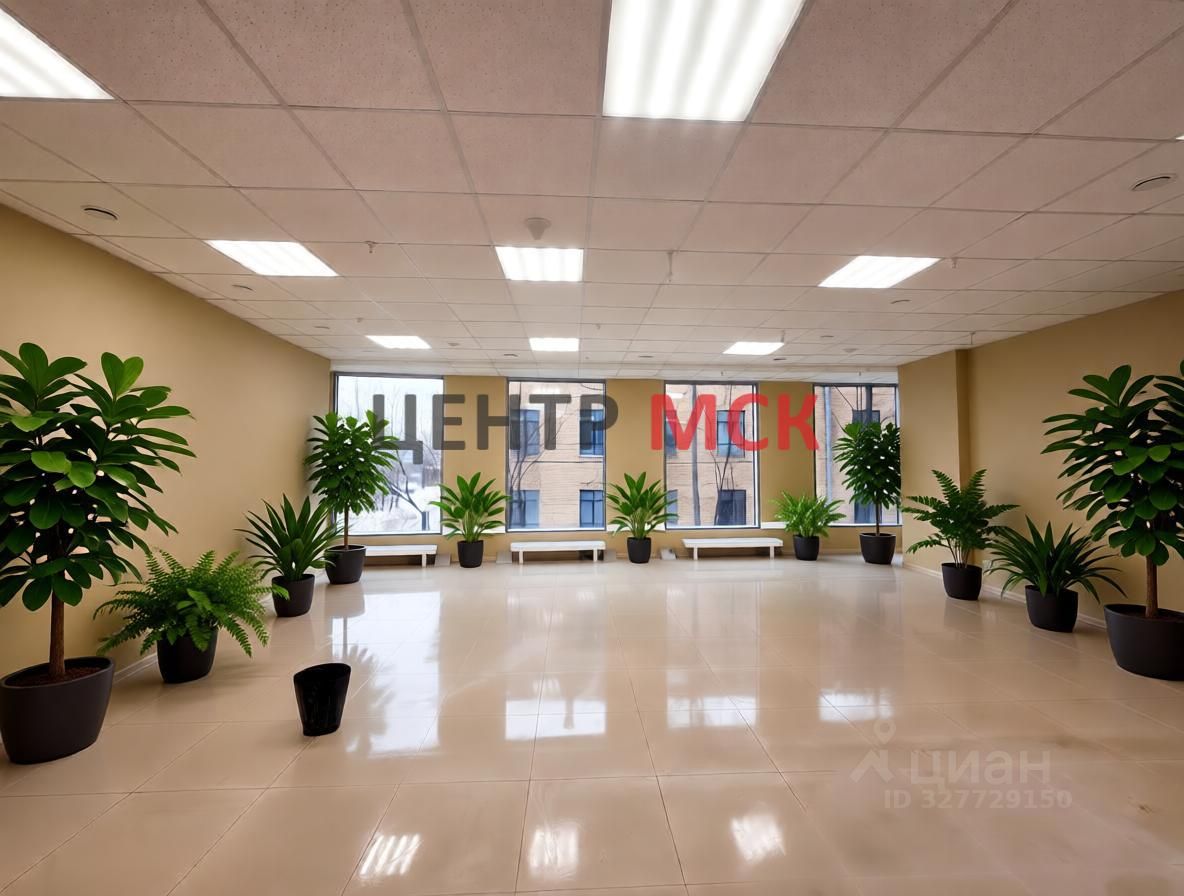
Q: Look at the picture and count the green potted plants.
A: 11